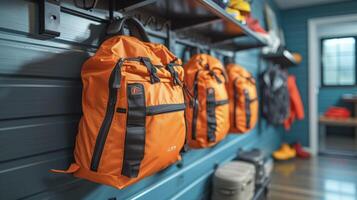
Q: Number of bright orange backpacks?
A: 3